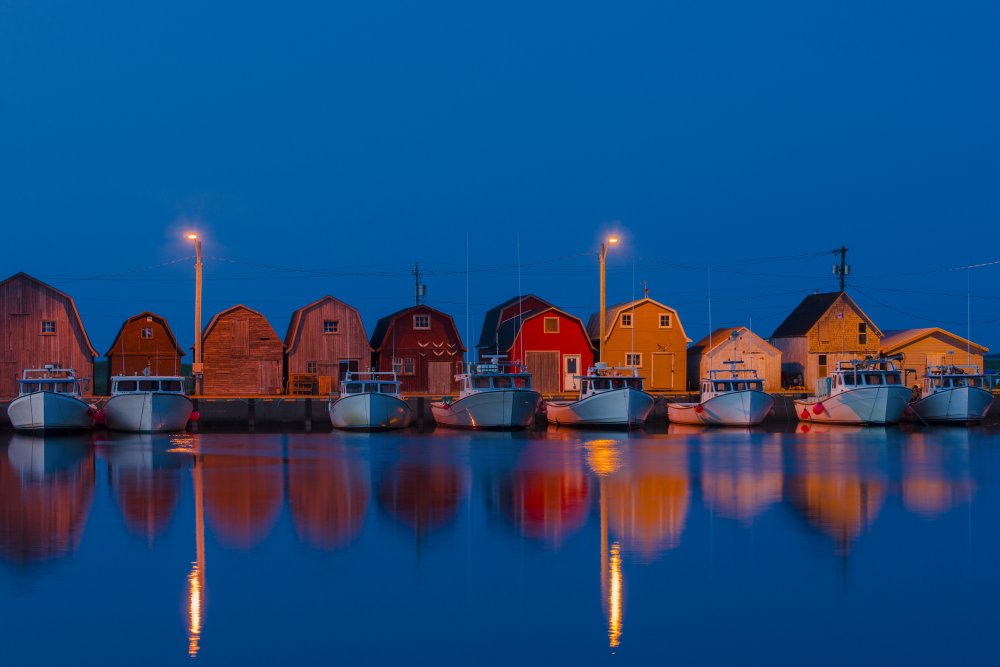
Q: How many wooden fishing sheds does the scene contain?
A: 11